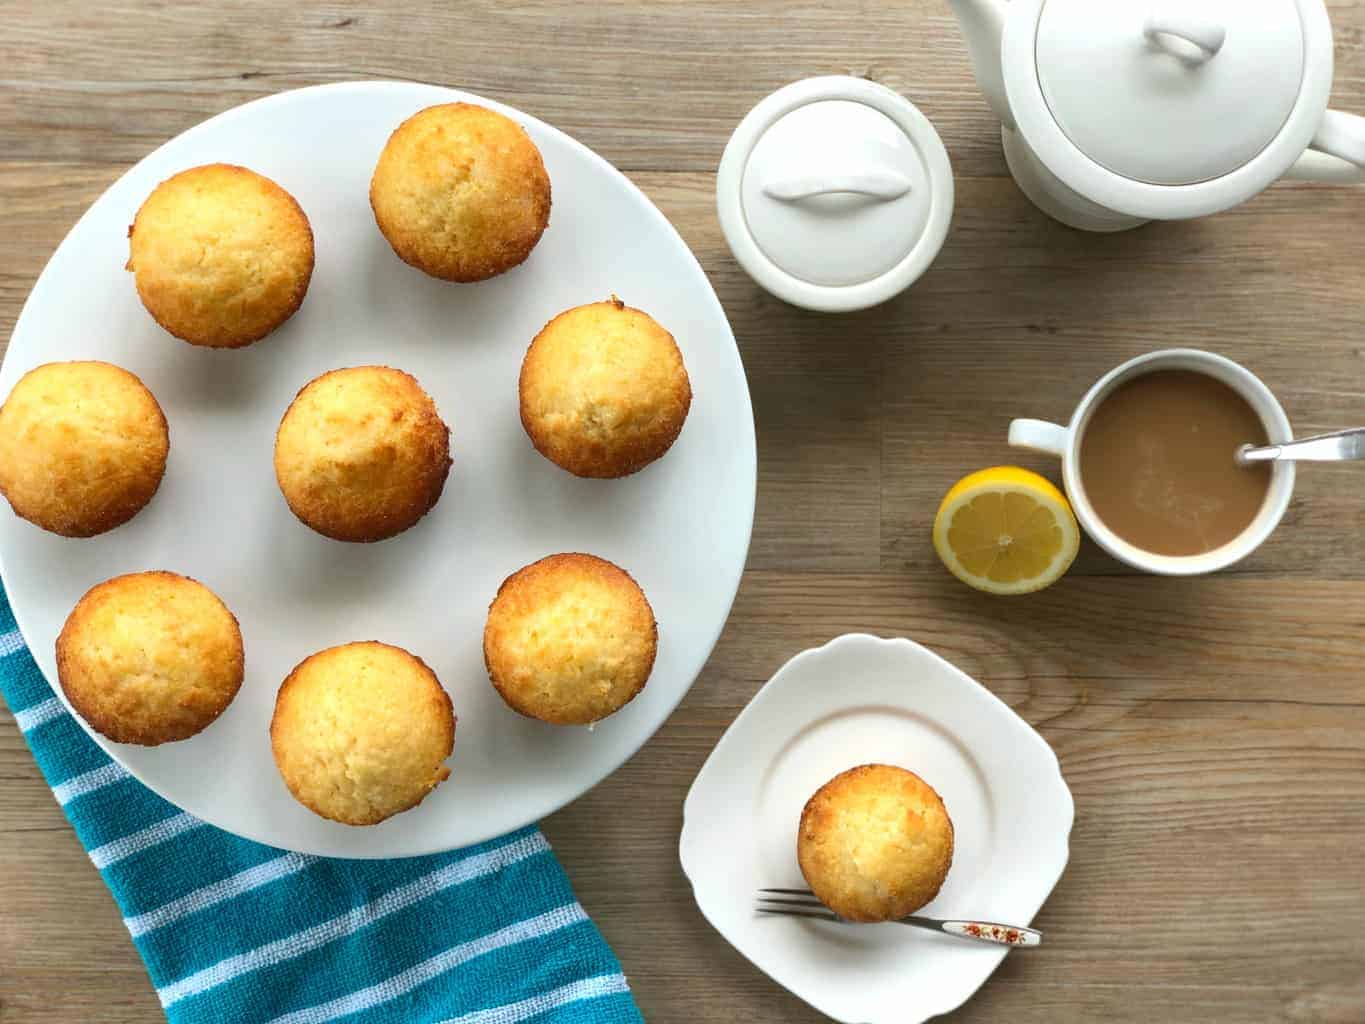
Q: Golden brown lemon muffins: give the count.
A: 9